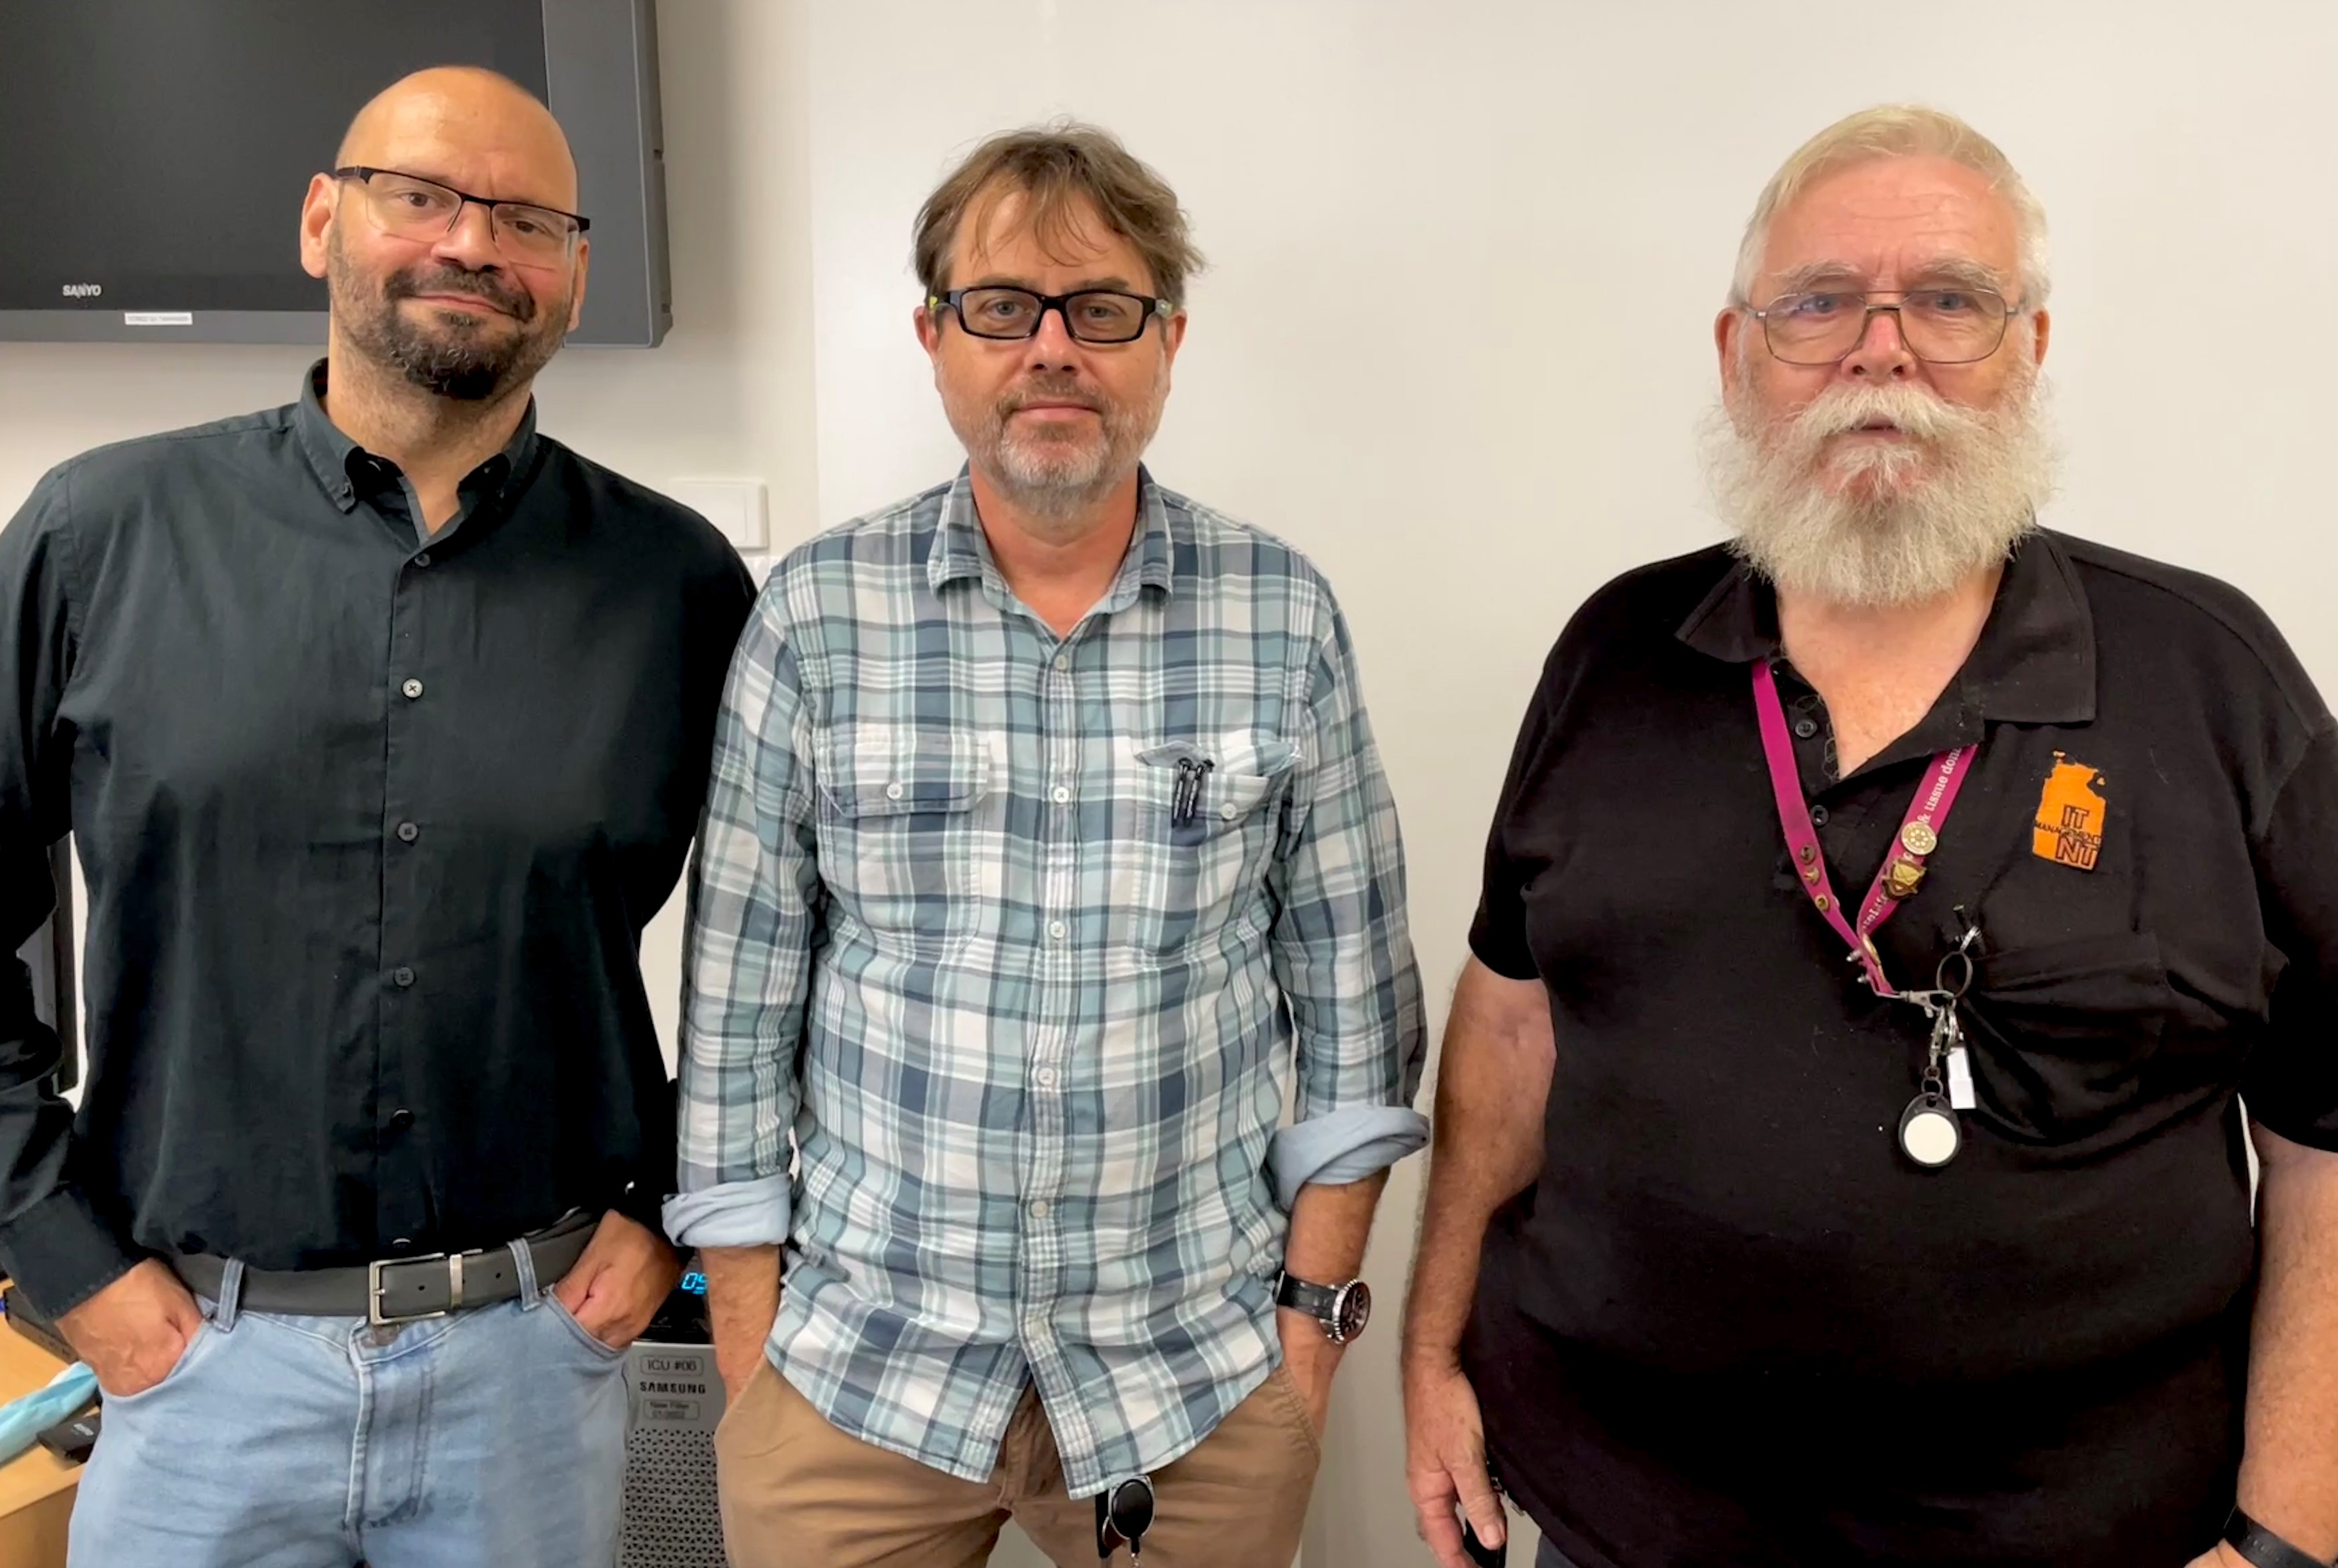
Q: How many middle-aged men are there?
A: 2